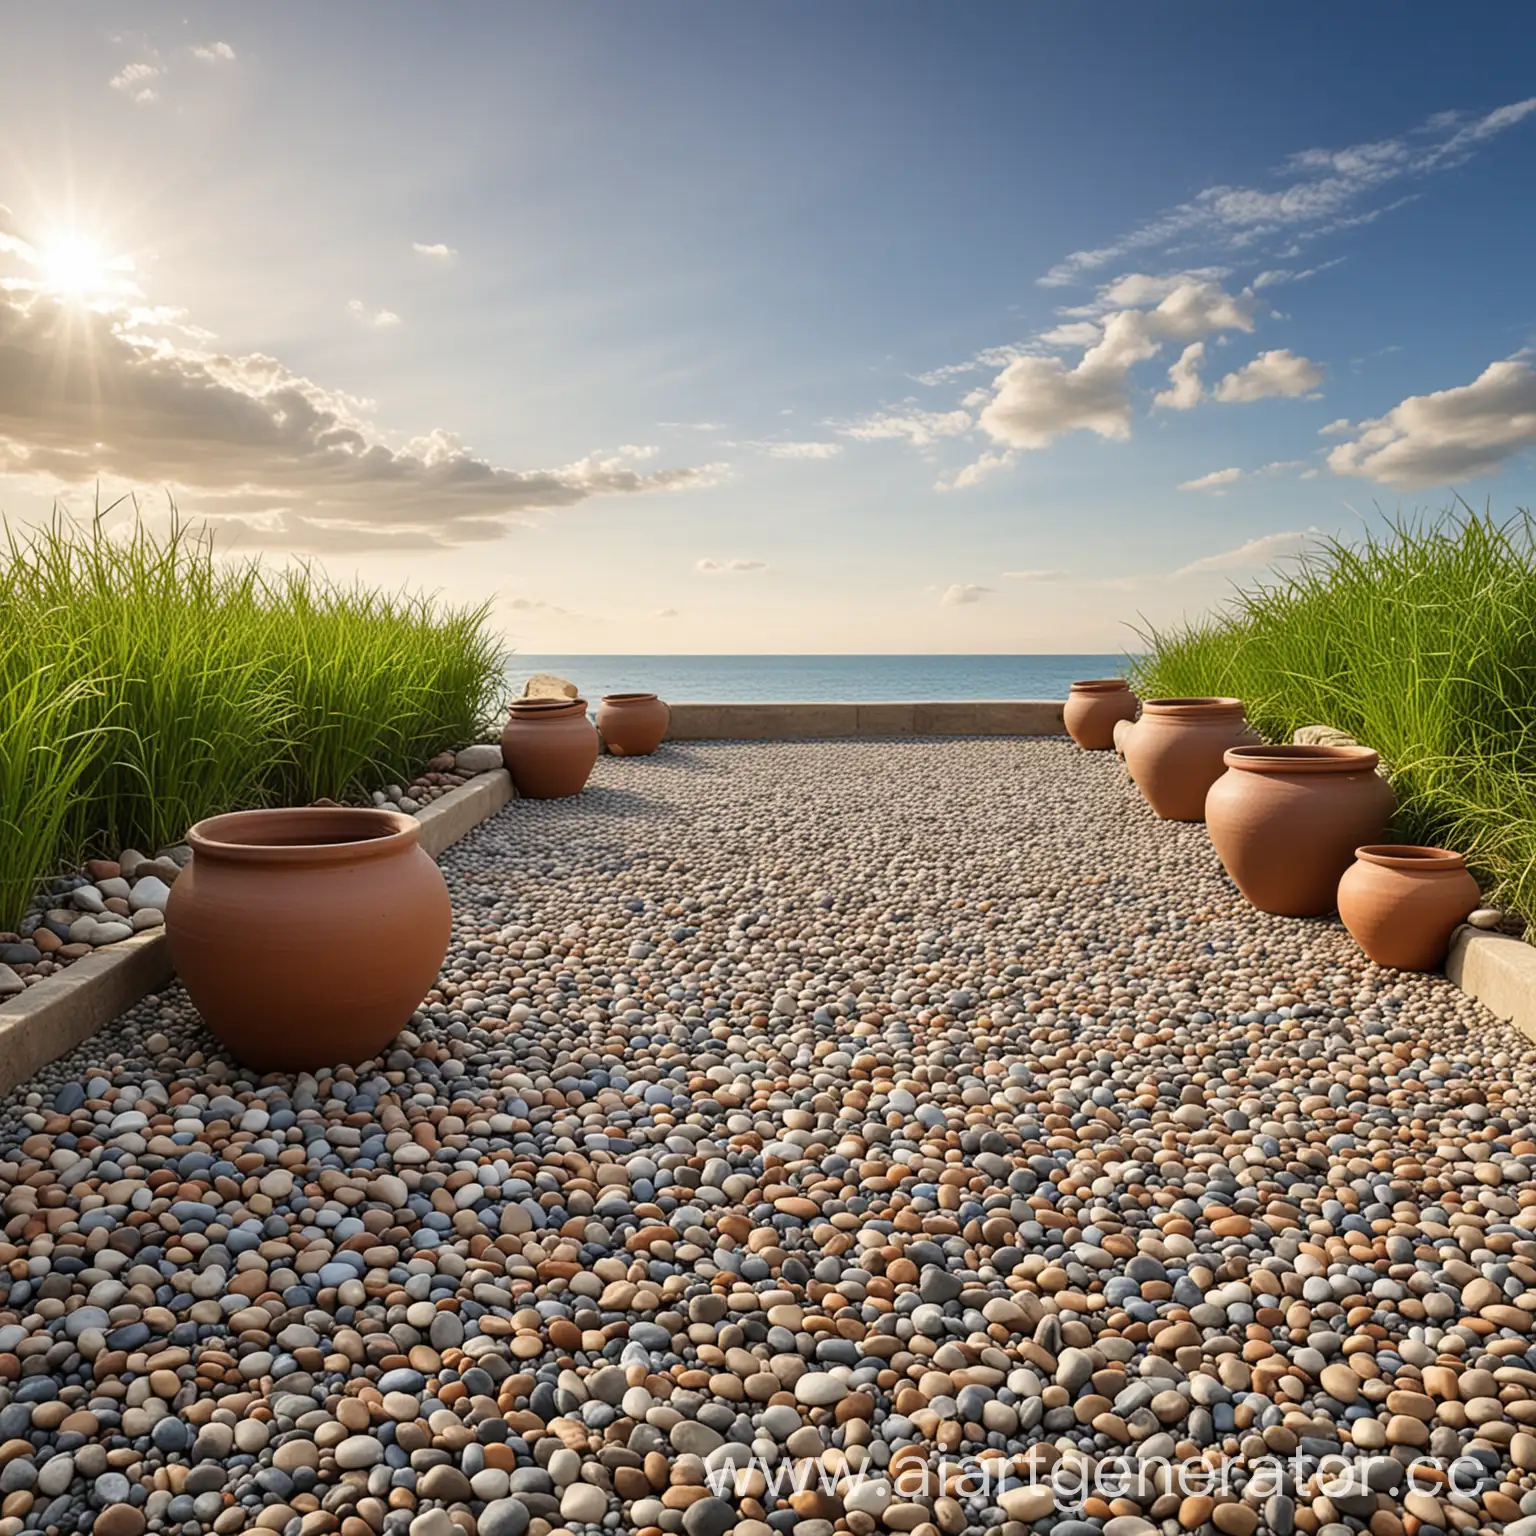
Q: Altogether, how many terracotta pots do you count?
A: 7